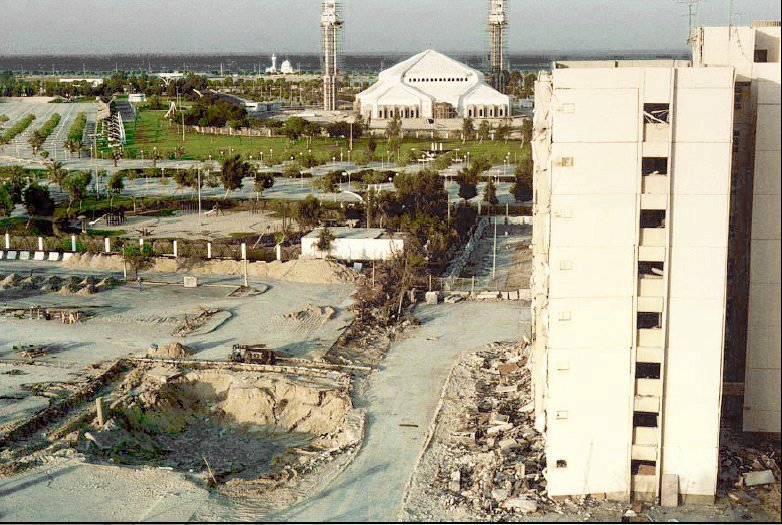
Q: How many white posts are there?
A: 9